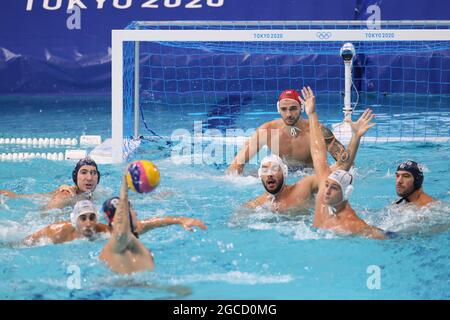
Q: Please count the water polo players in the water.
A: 7